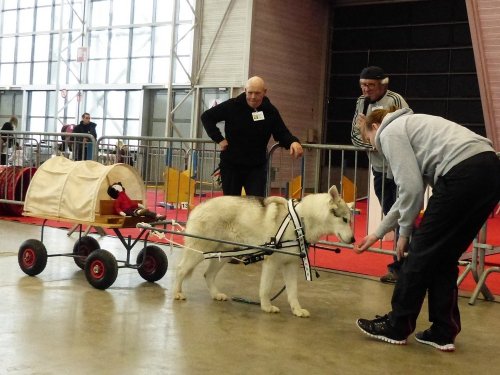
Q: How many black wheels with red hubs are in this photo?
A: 4